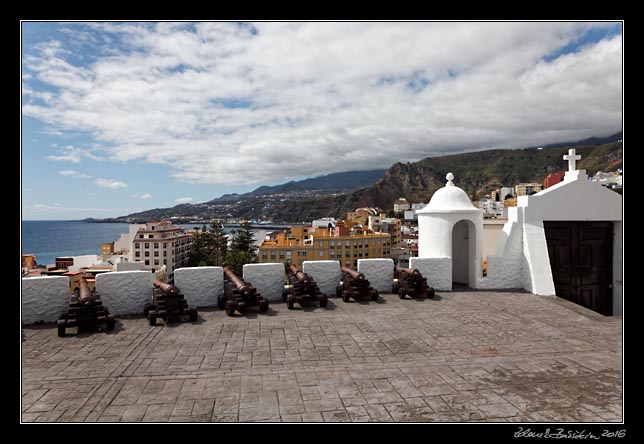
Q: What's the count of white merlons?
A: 7